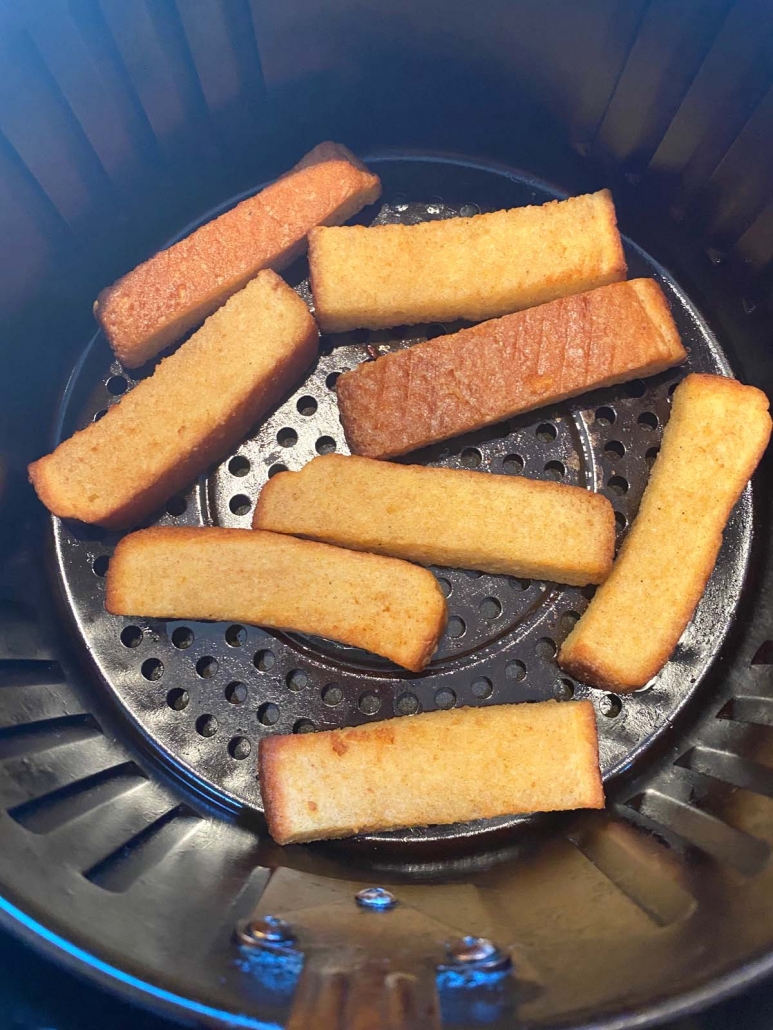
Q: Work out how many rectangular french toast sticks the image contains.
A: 8